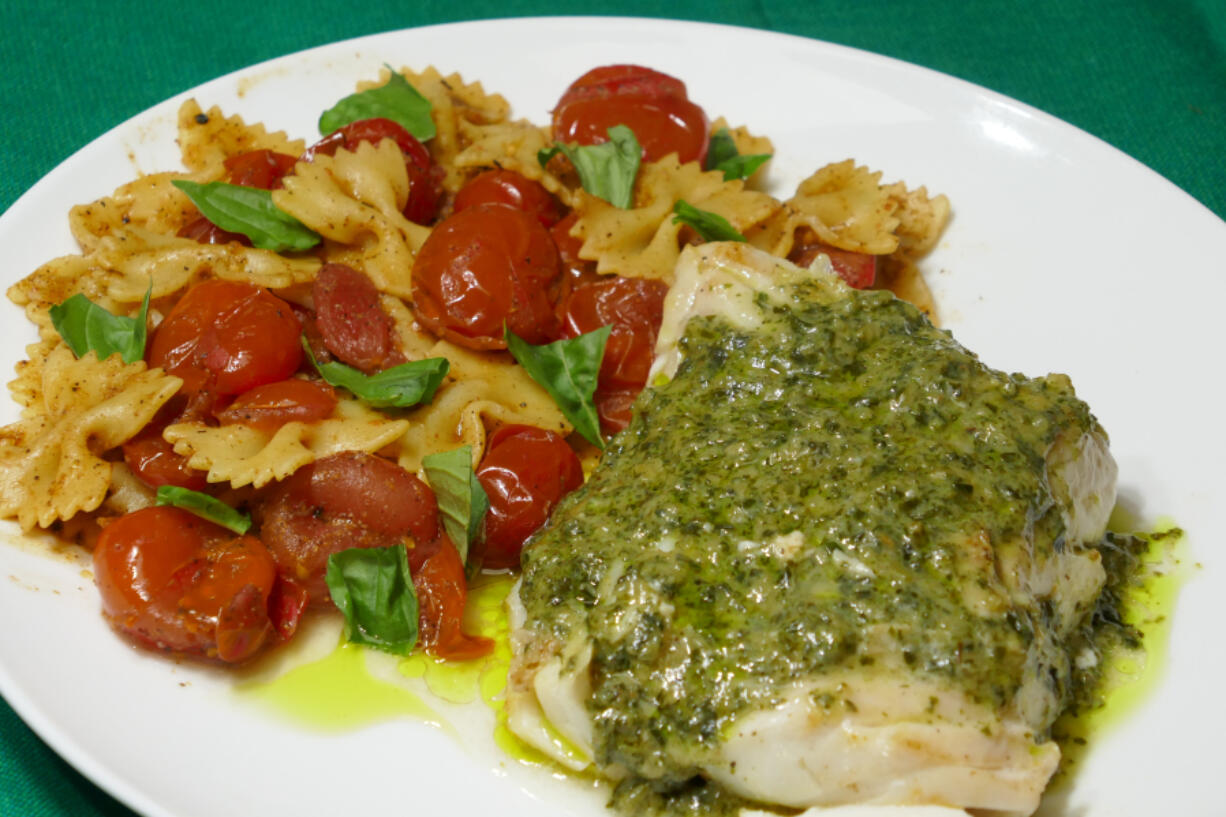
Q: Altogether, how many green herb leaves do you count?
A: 11